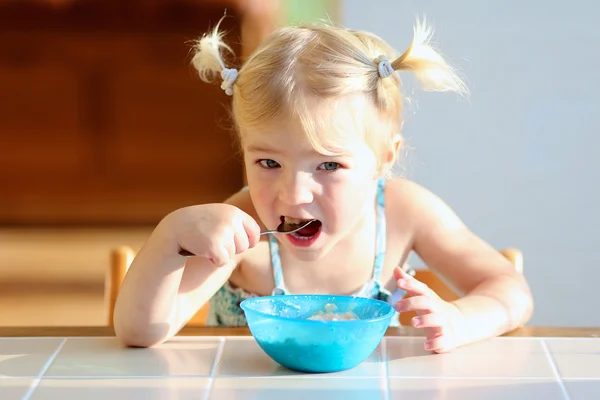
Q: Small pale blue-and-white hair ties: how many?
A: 2